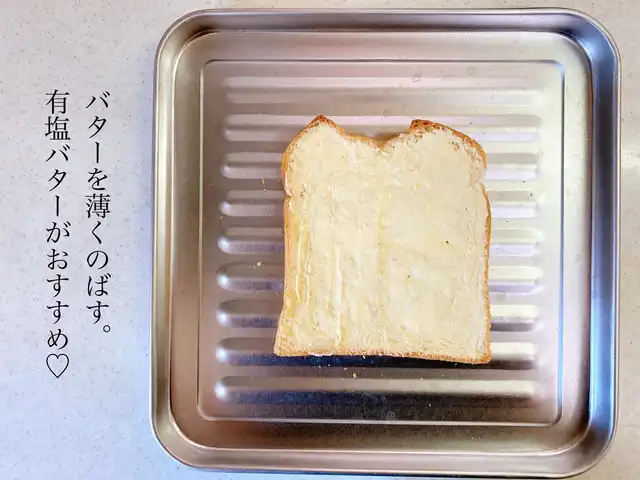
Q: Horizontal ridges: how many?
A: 9